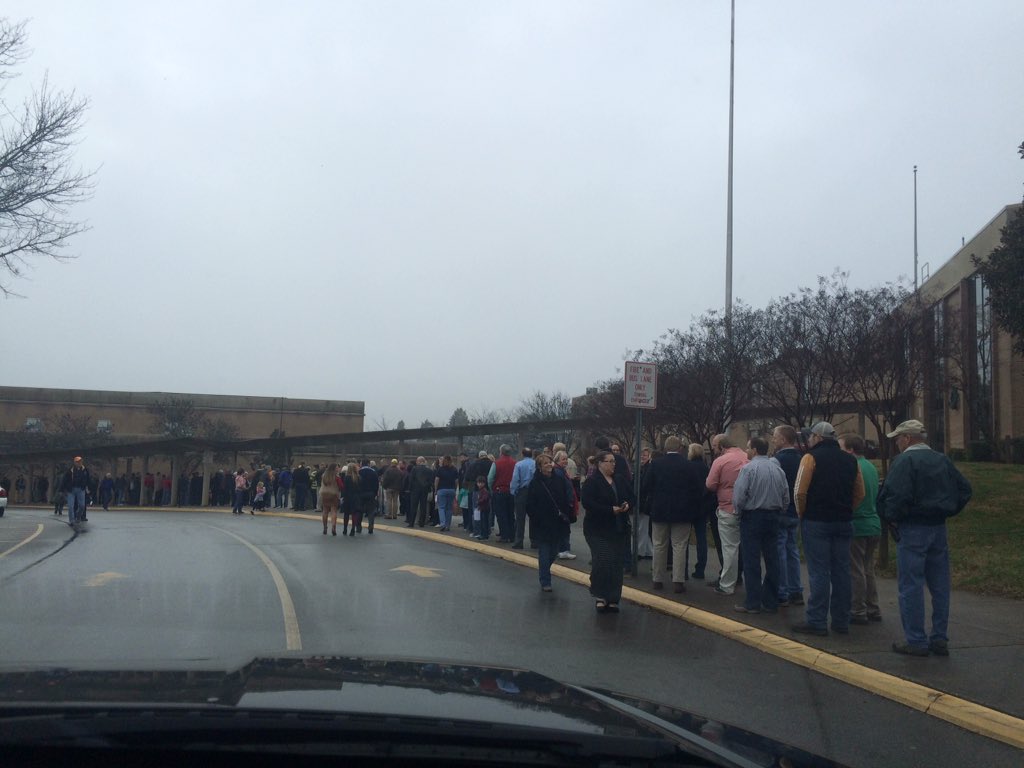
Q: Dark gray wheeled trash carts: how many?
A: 0